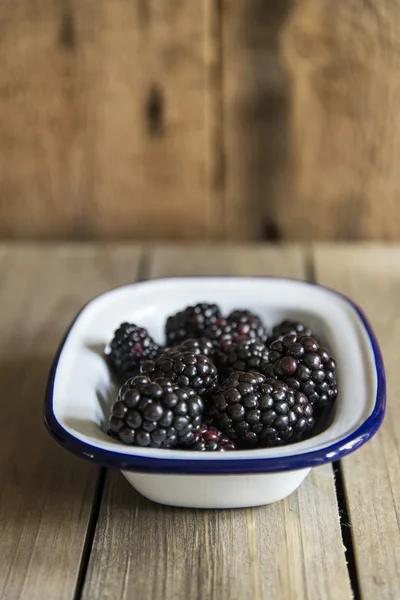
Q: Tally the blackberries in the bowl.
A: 11